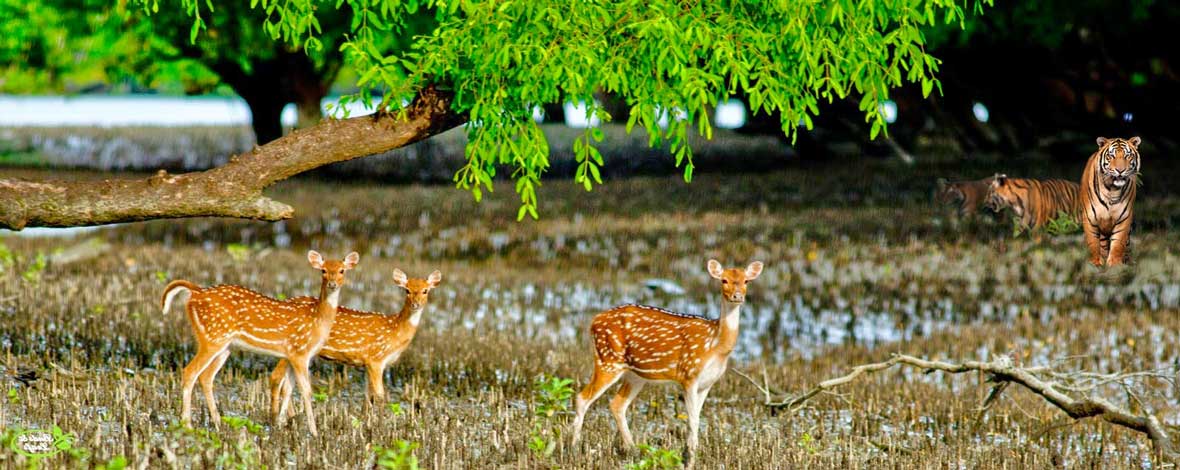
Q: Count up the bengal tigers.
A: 3